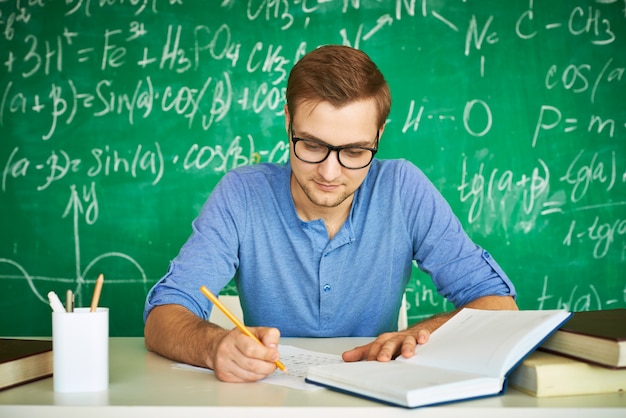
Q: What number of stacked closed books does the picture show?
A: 2